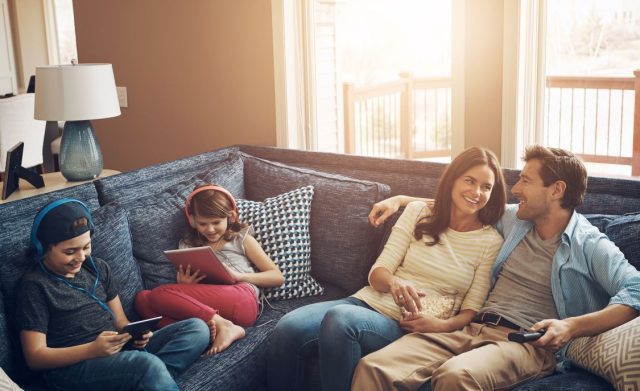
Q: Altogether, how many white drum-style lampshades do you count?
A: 1